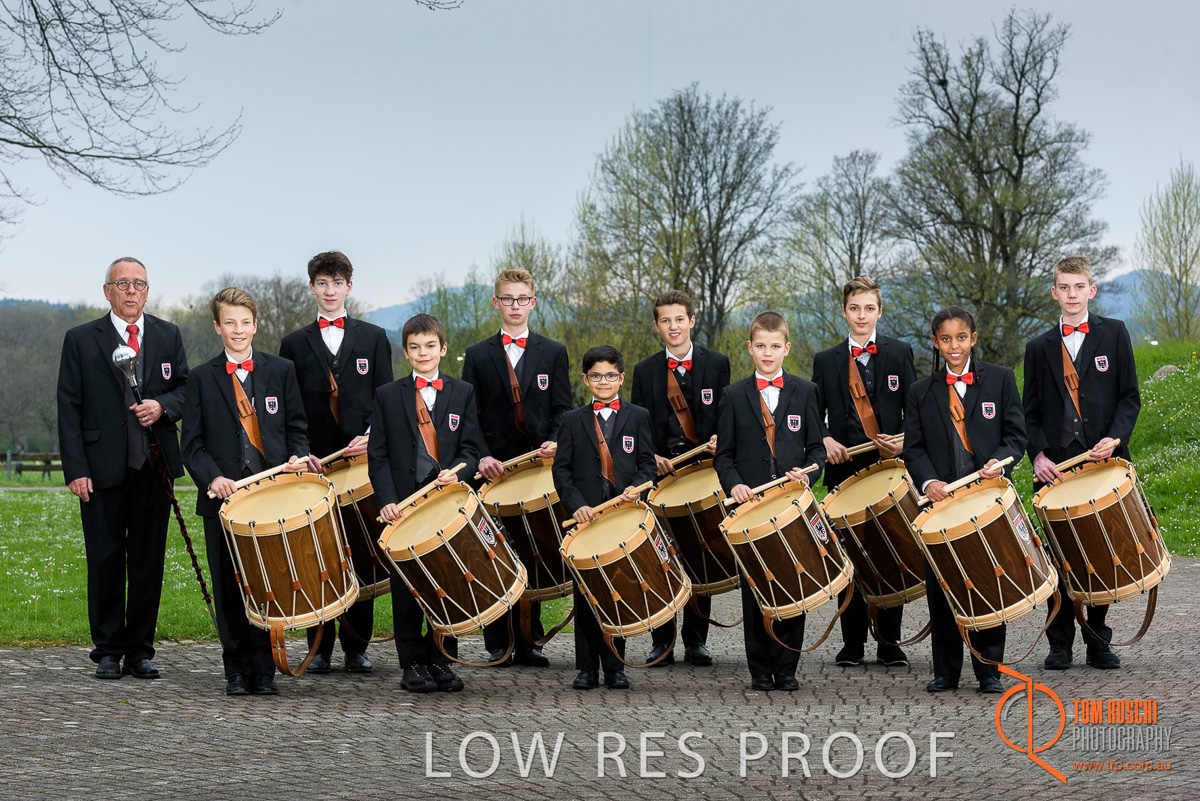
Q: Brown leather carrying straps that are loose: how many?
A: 10